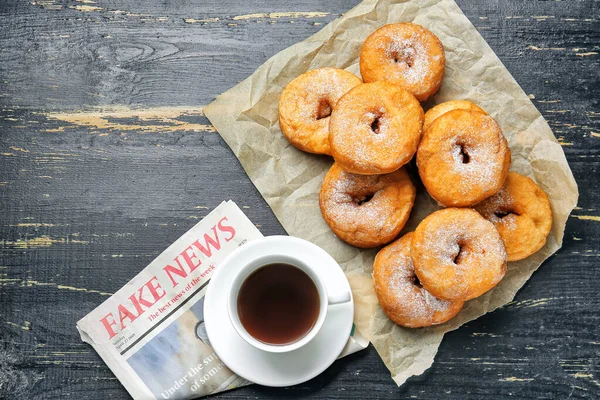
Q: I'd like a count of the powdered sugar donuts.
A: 9